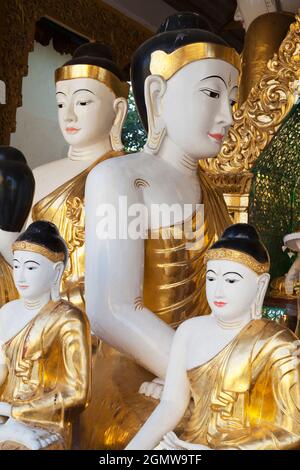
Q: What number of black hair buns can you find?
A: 5